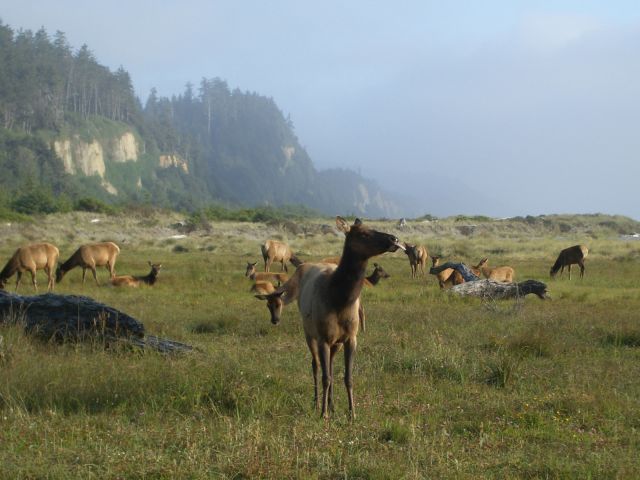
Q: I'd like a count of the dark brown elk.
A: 1